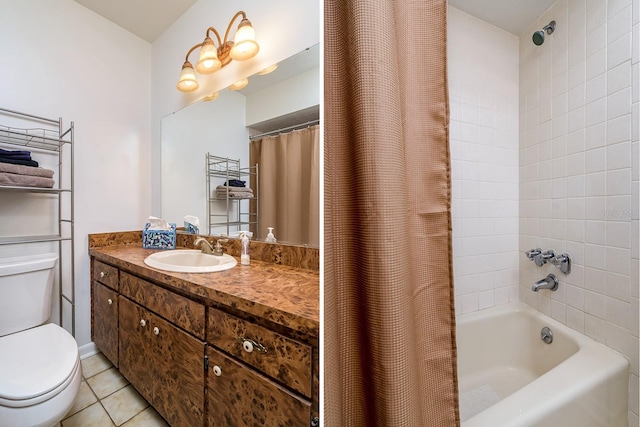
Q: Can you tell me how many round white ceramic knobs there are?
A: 6